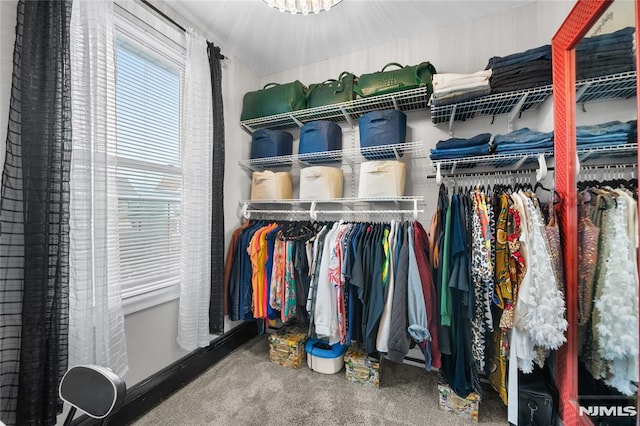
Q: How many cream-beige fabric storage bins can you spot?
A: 3